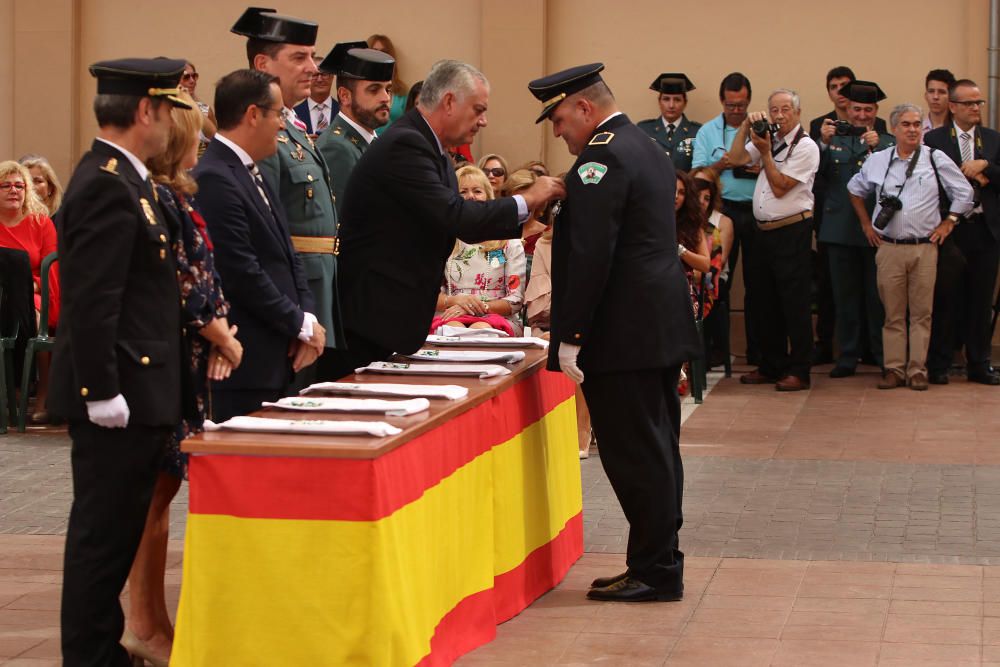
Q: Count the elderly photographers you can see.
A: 2